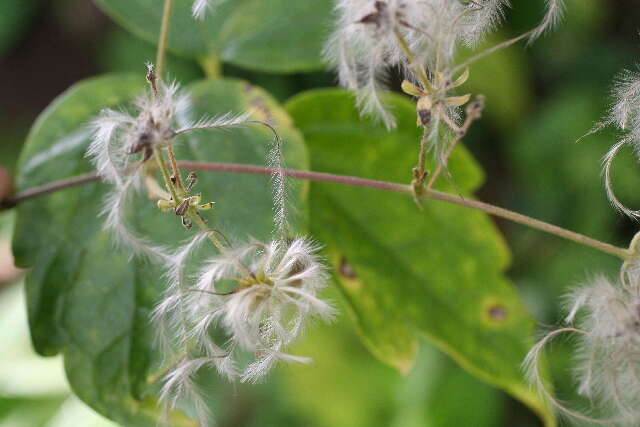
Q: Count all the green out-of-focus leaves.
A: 3